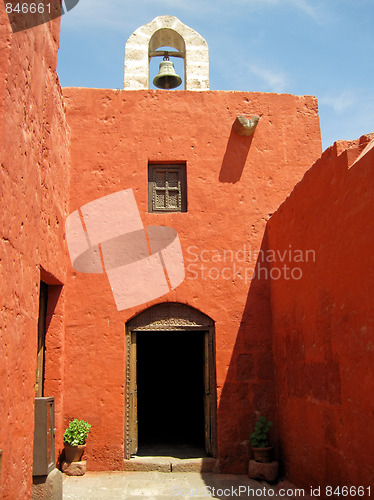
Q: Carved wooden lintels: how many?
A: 1